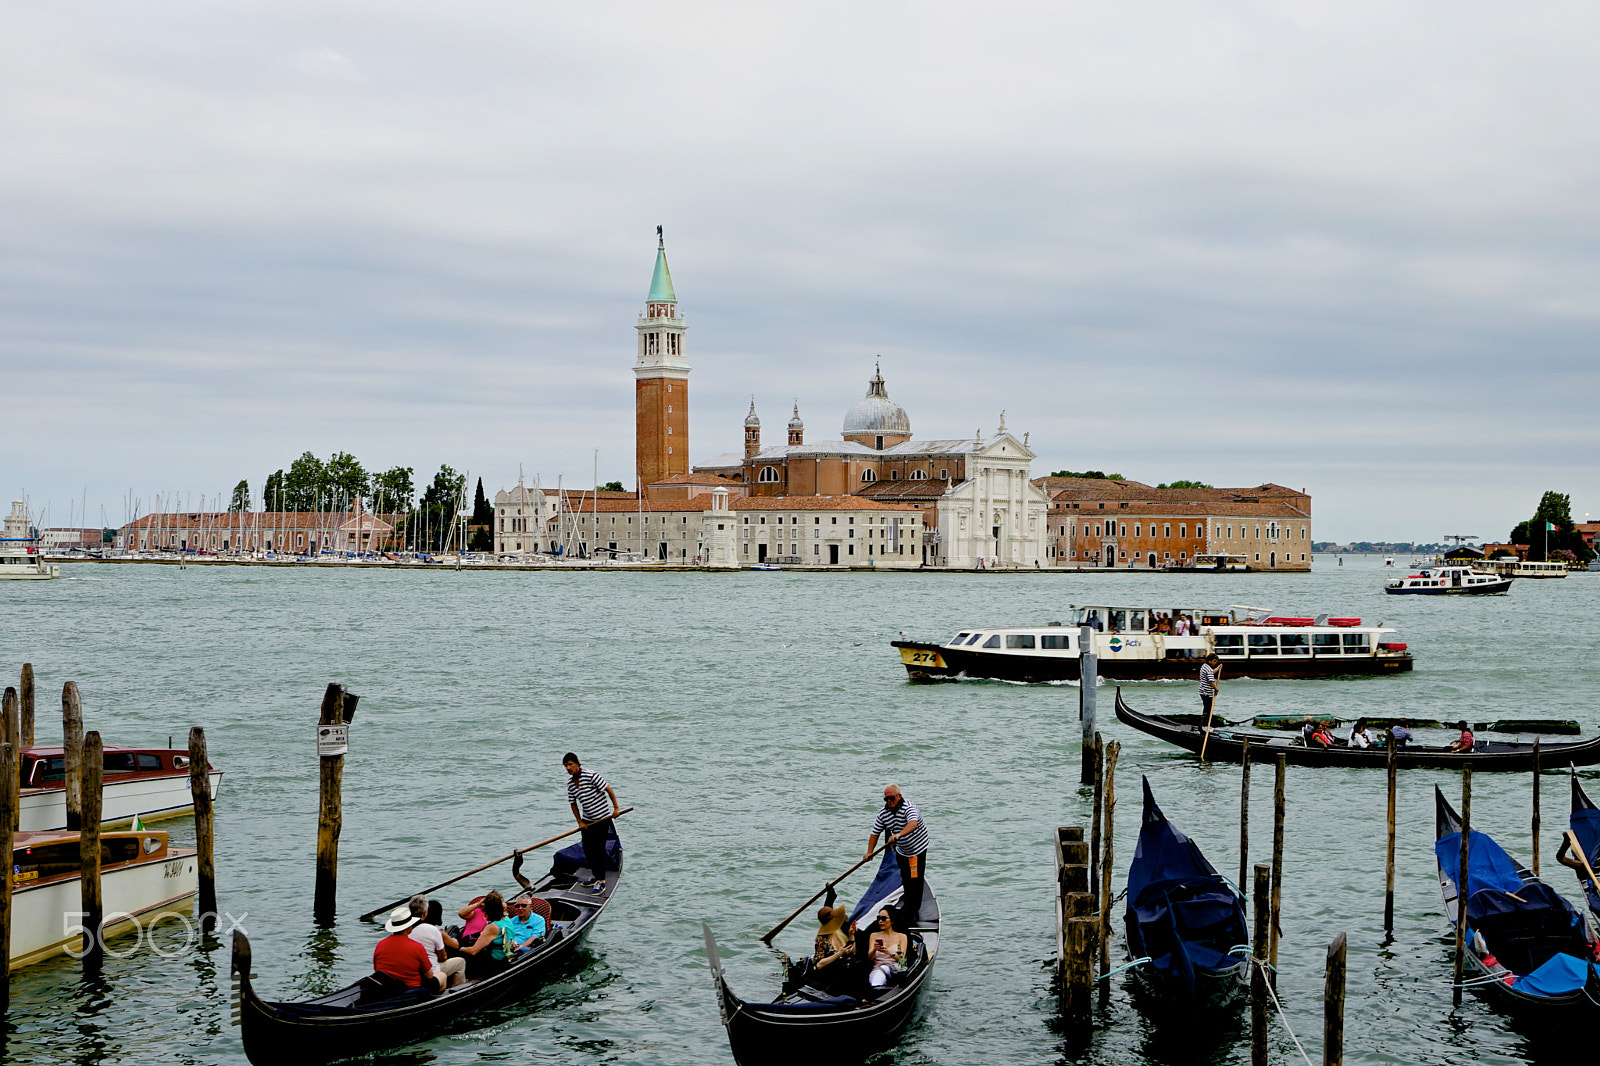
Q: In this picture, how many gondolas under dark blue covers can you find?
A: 3